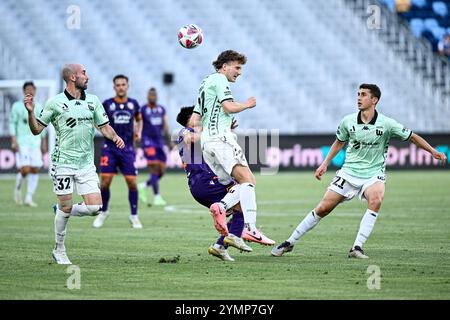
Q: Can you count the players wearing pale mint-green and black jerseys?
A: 4